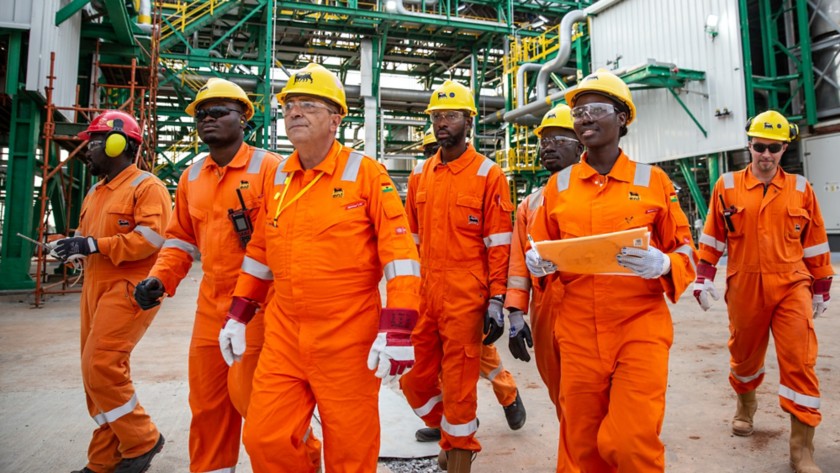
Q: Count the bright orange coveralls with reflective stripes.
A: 8